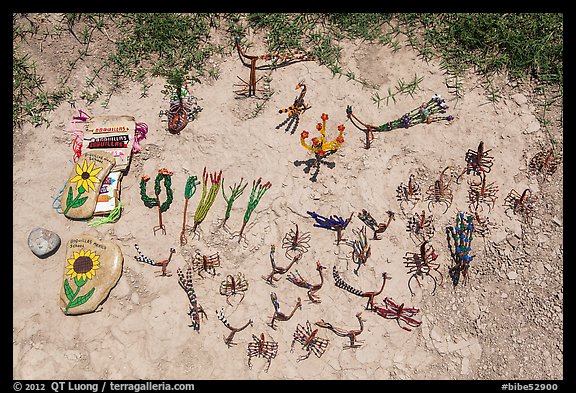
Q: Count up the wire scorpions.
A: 14